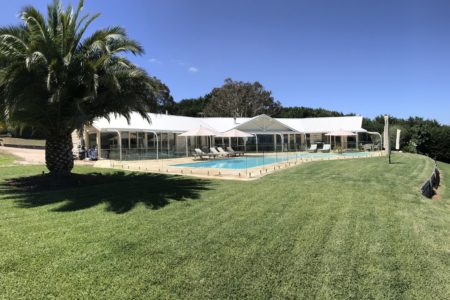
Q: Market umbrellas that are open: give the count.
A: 3